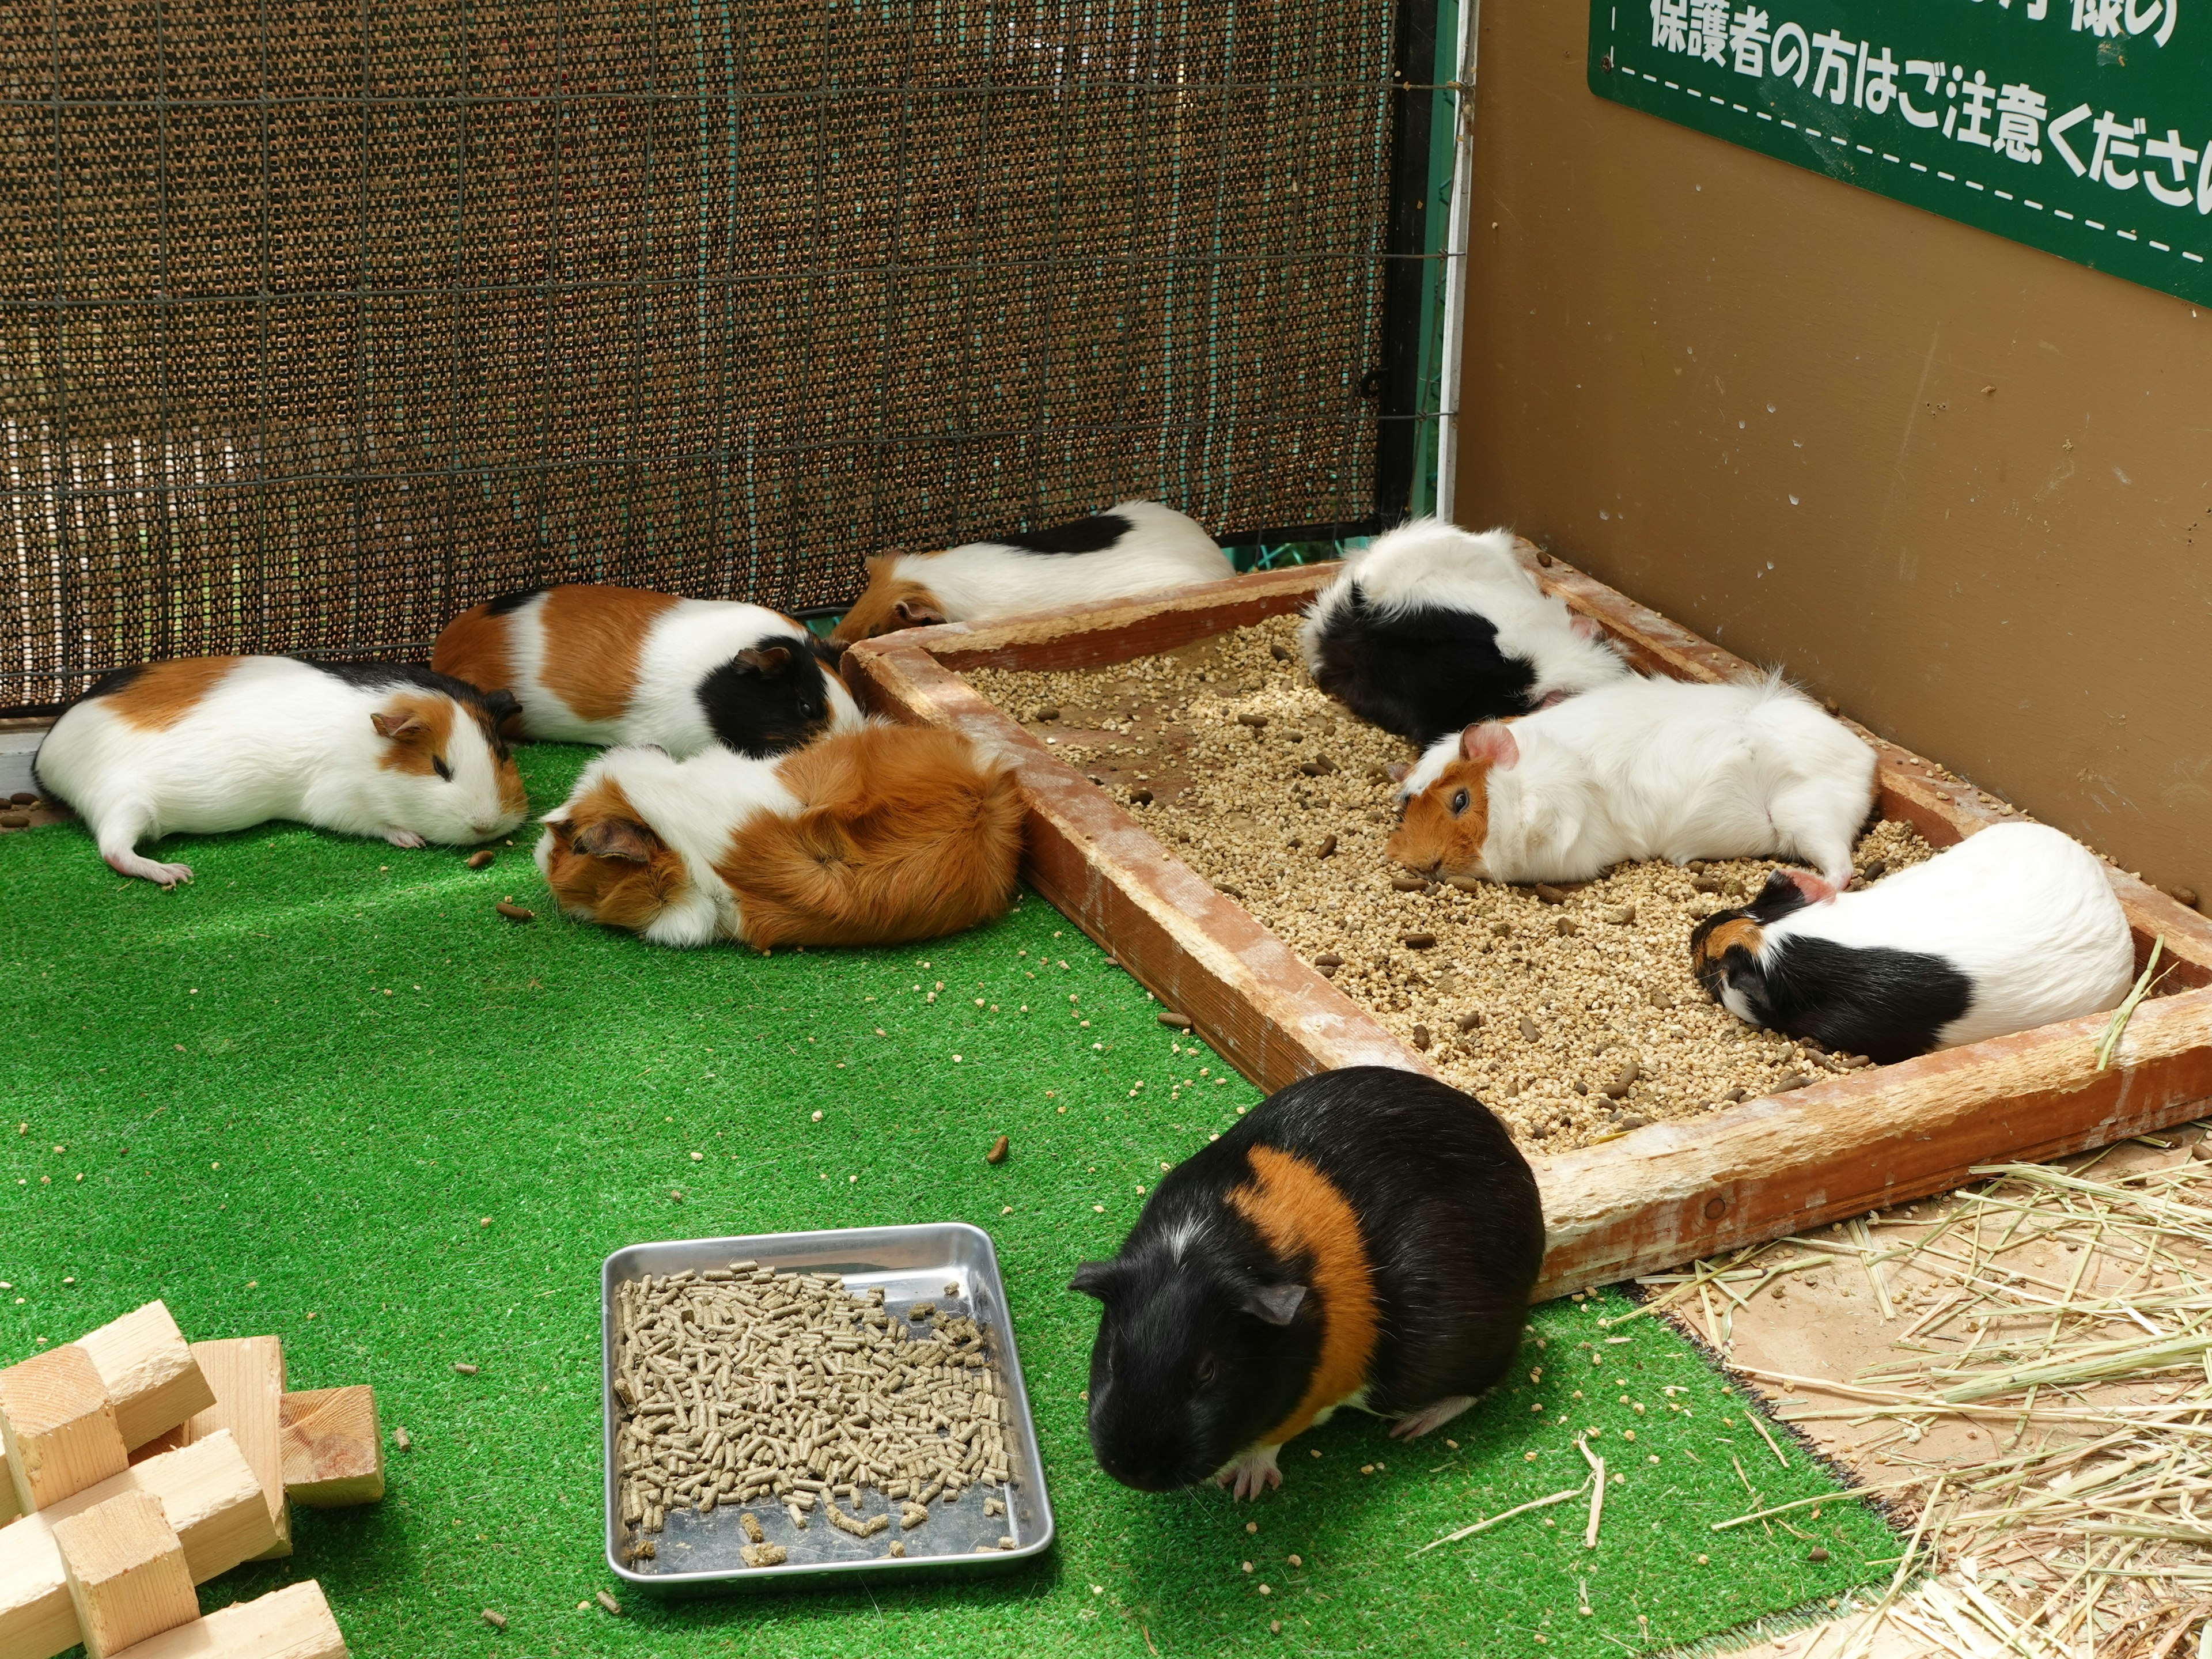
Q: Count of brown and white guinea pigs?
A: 2